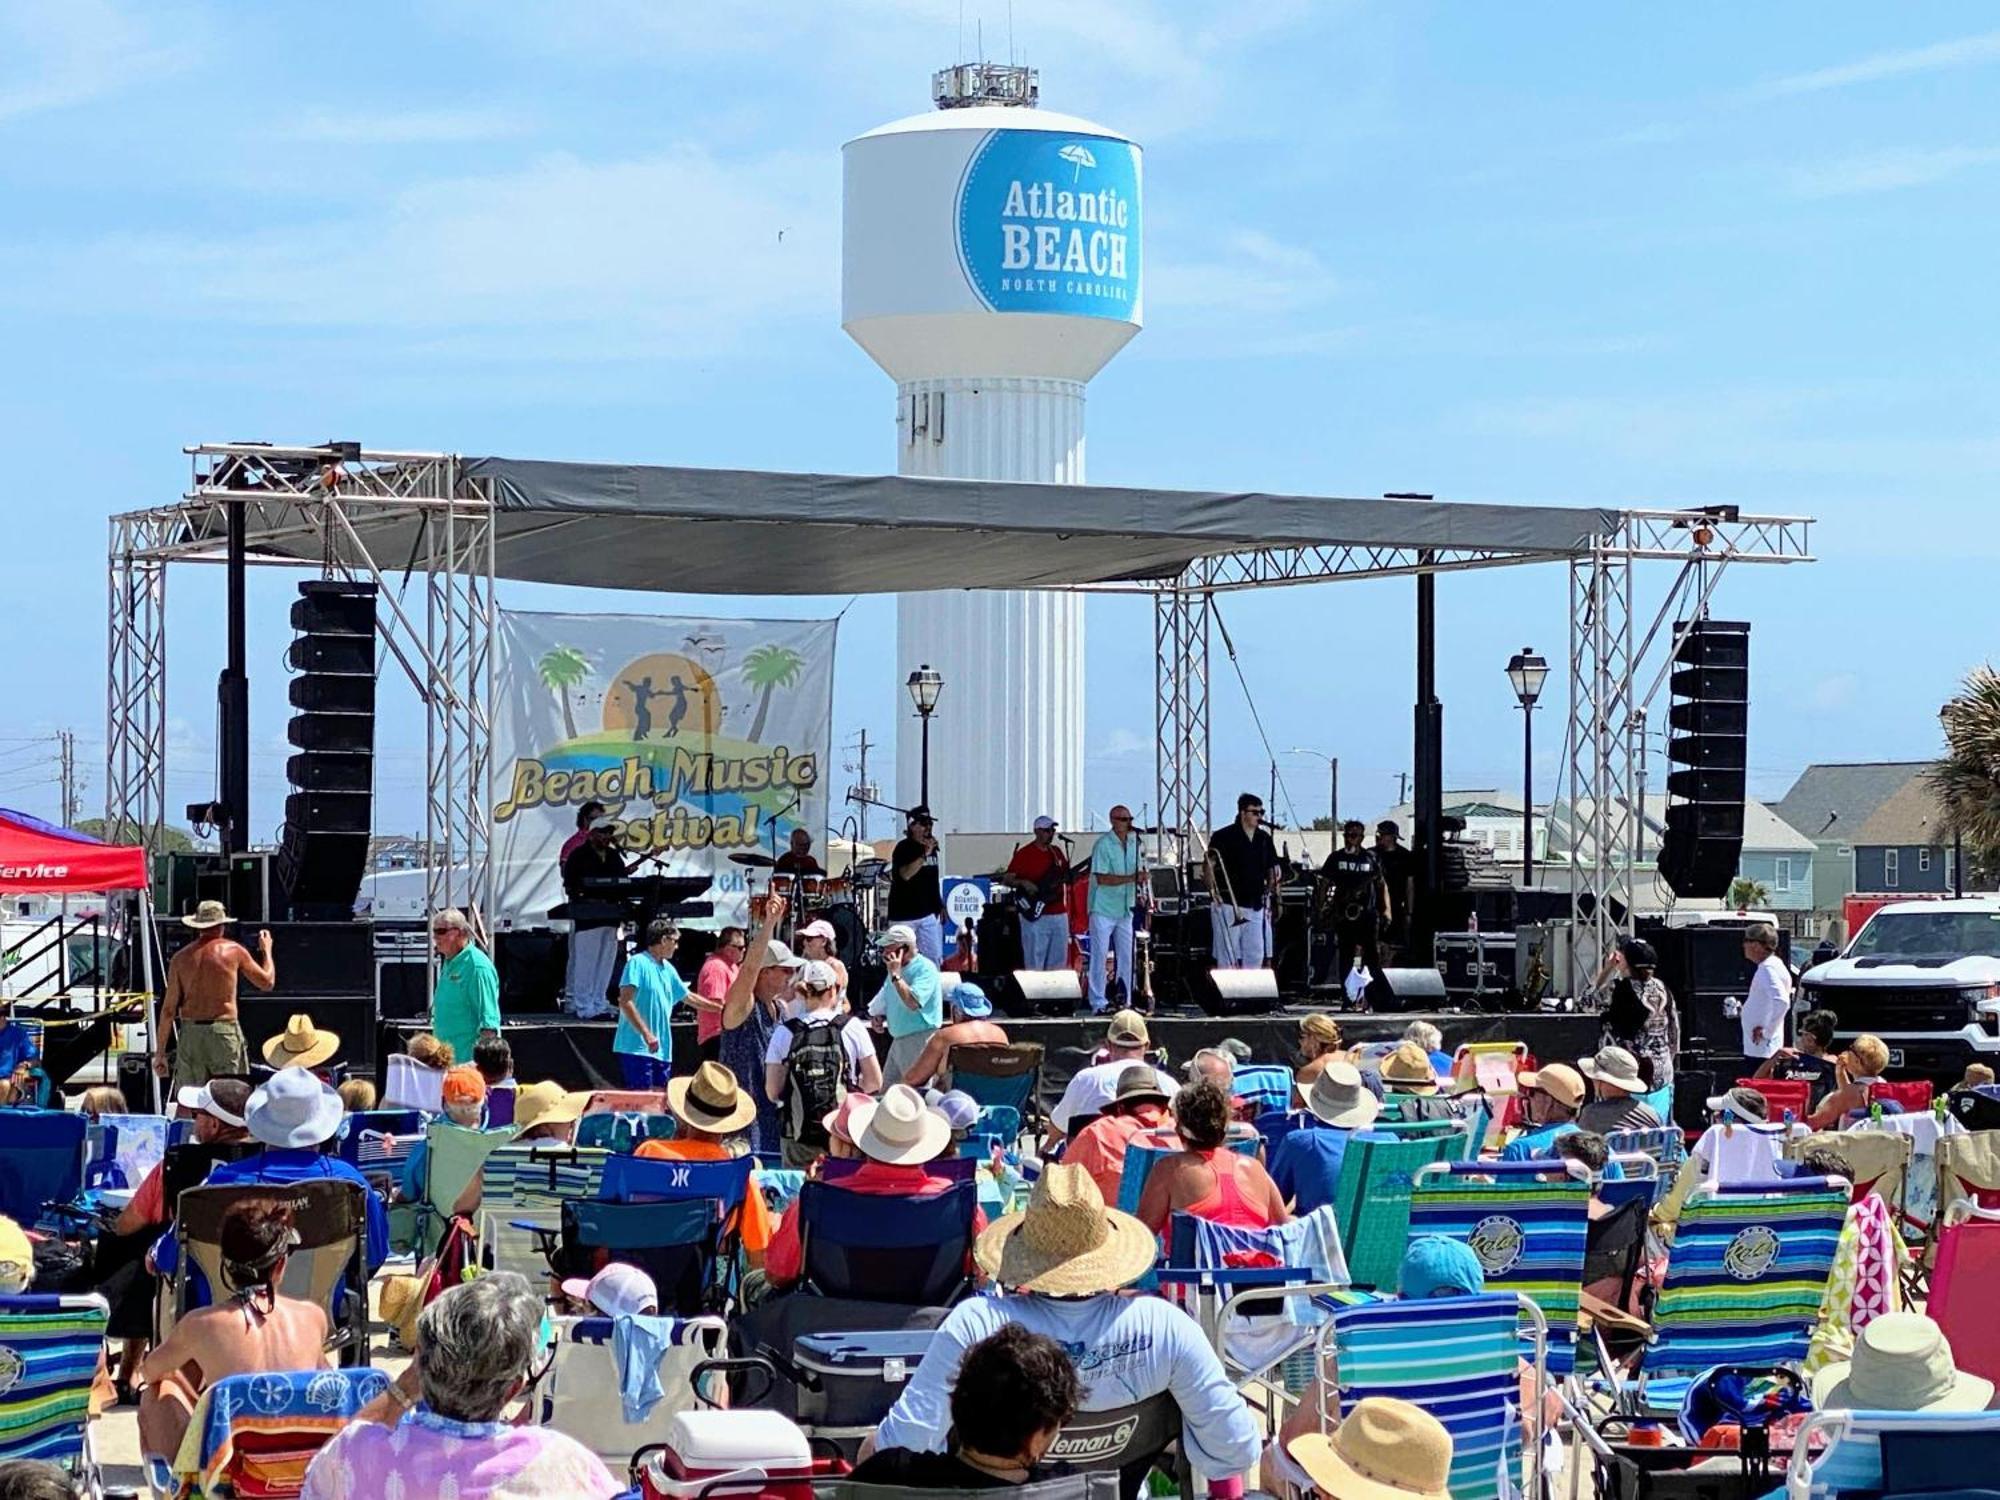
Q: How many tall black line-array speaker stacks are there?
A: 2